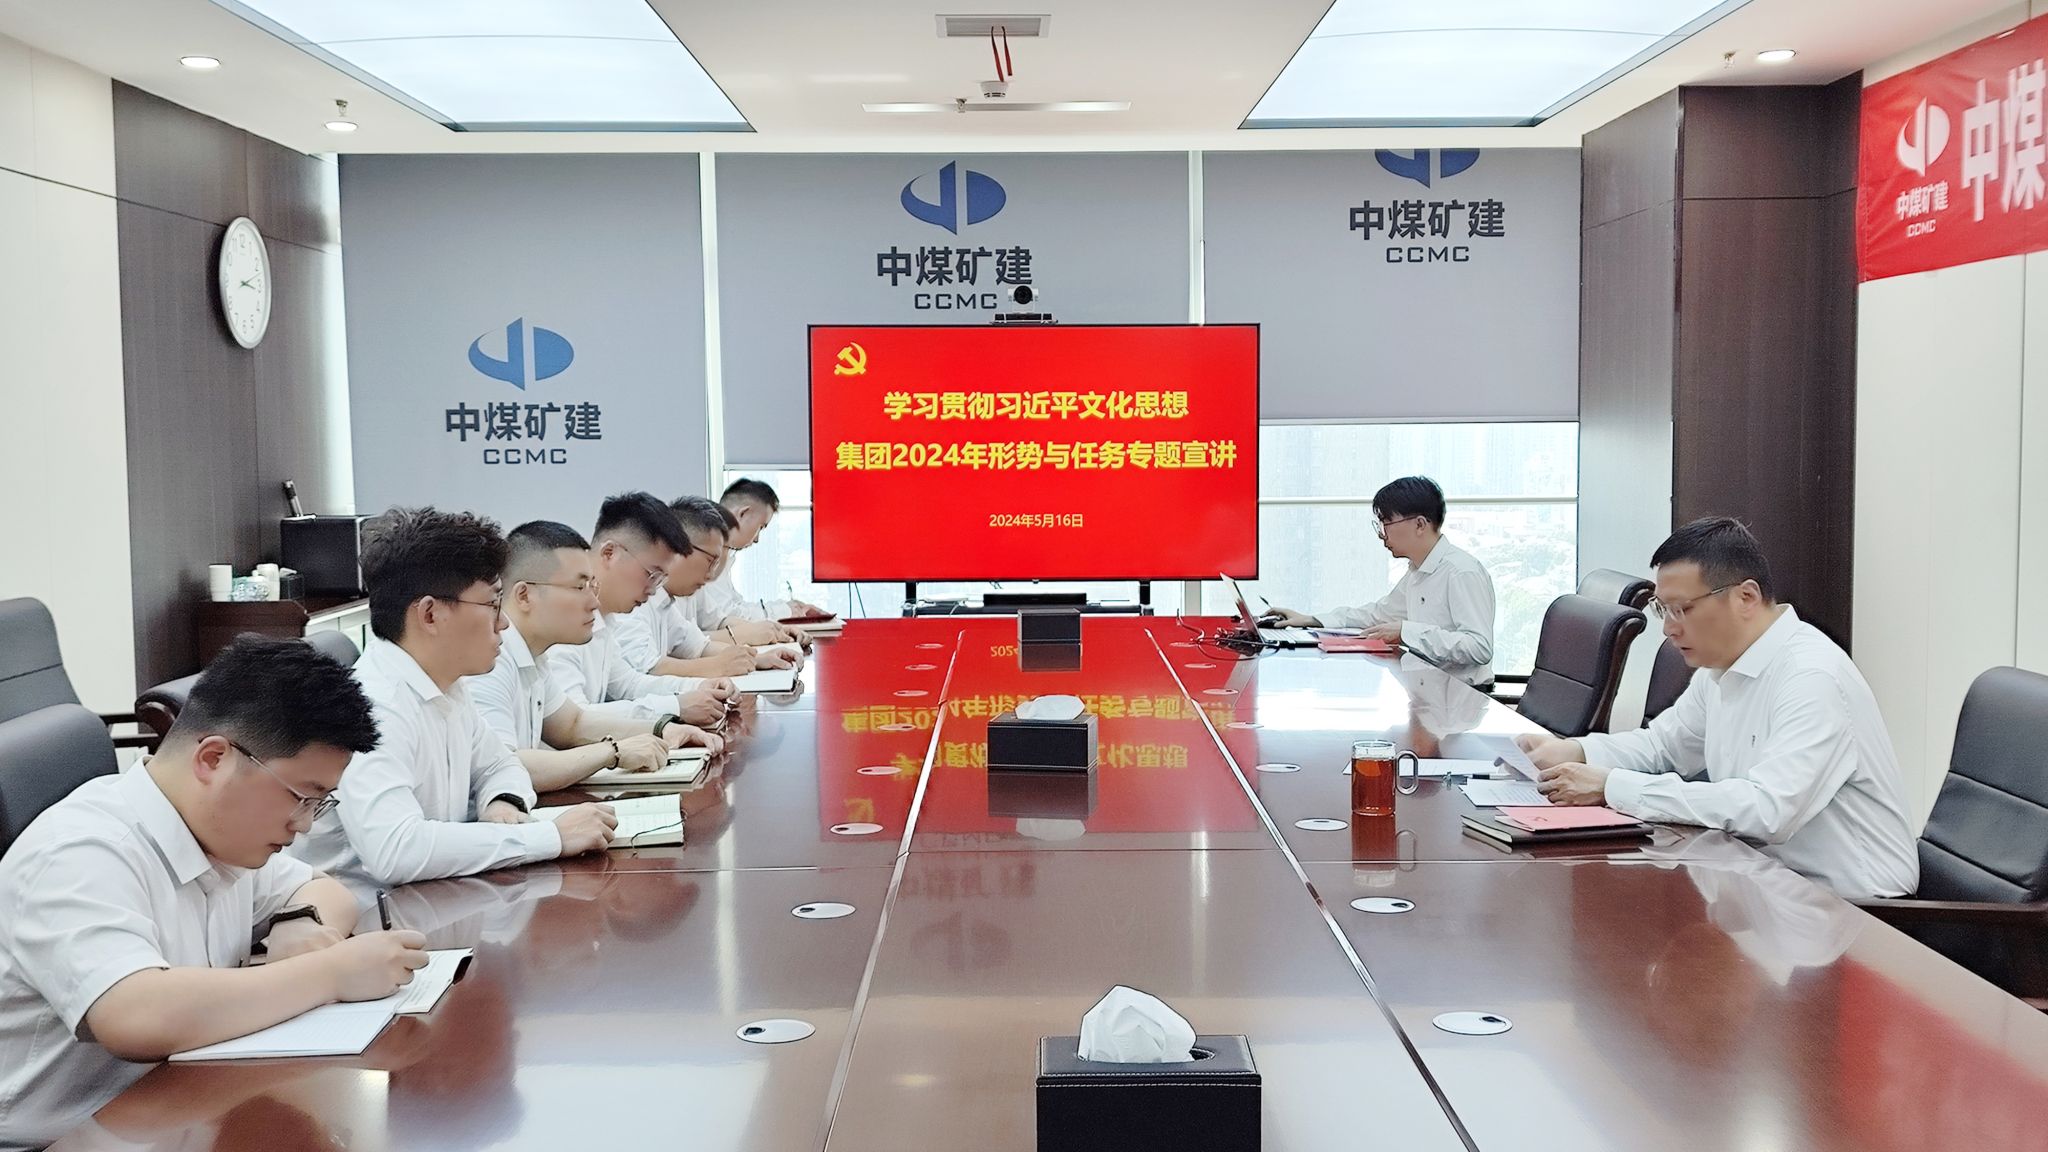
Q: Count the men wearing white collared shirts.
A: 9